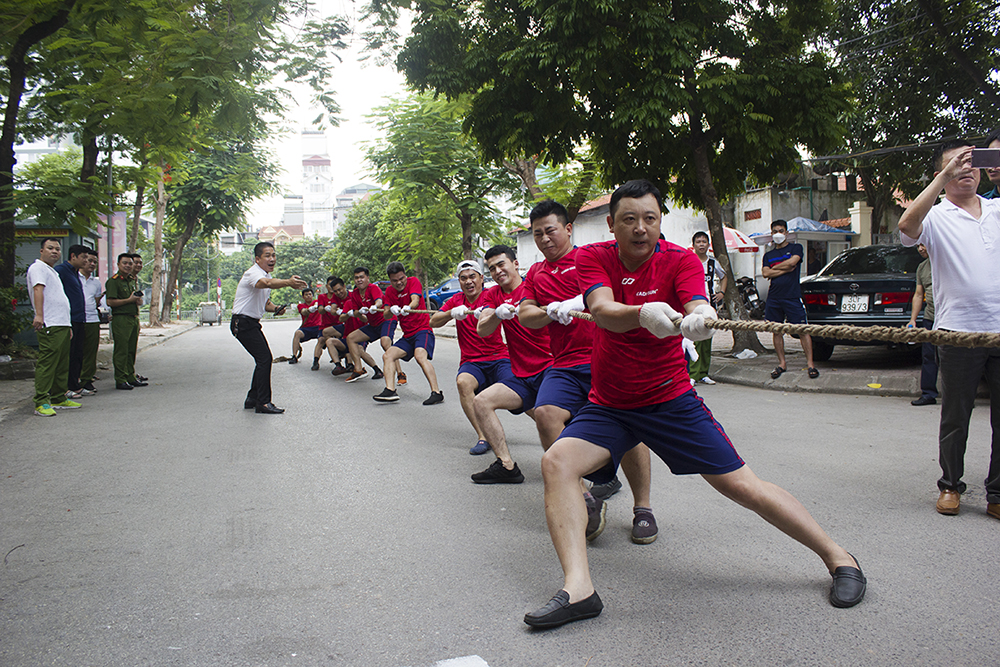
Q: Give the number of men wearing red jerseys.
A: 10